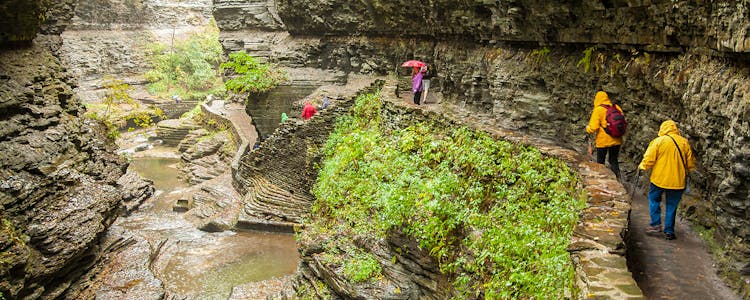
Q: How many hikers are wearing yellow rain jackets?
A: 2